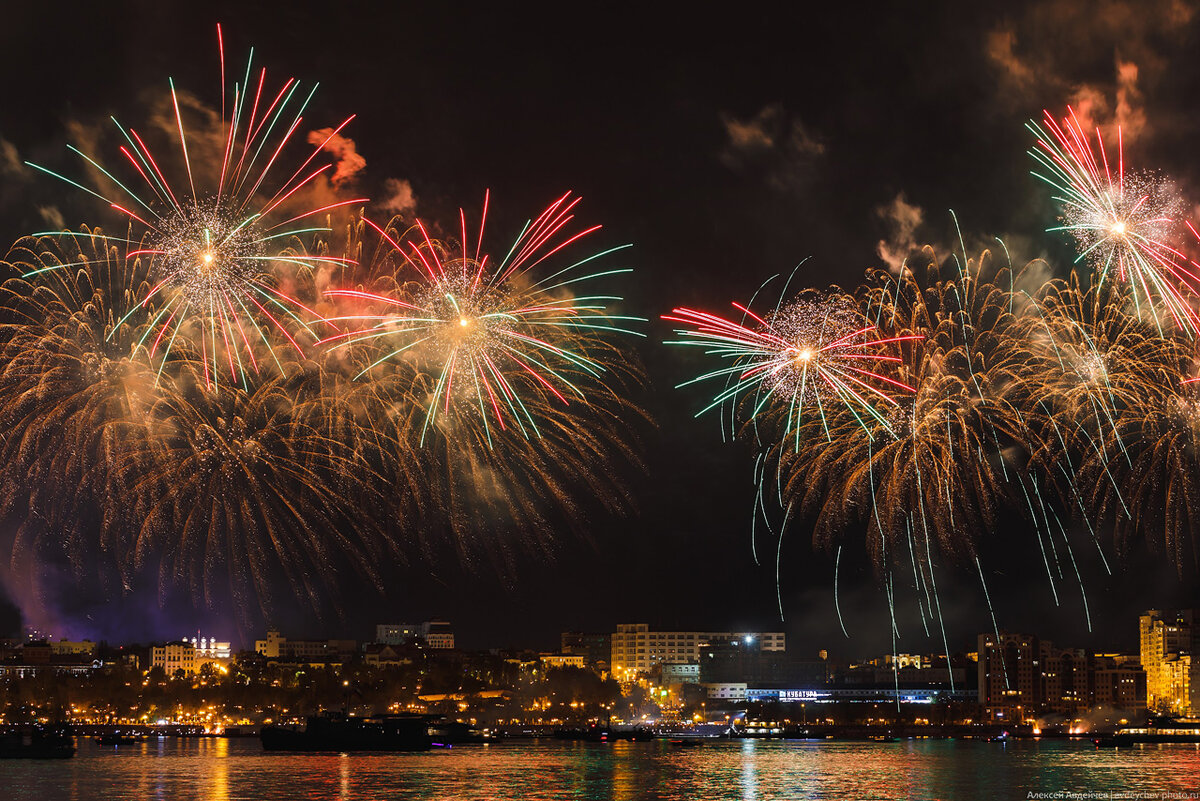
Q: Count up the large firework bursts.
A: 4